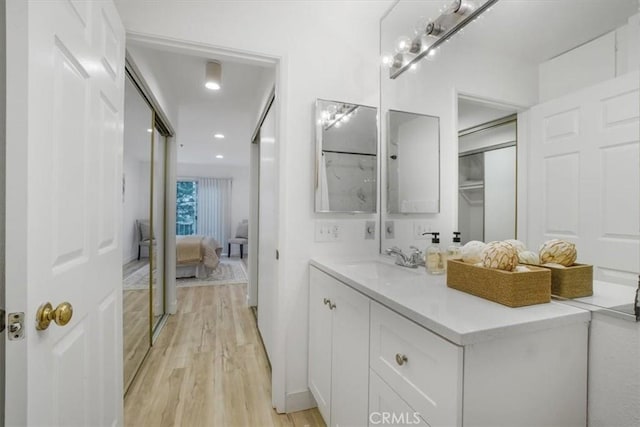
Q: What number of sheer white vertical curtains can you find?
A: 1